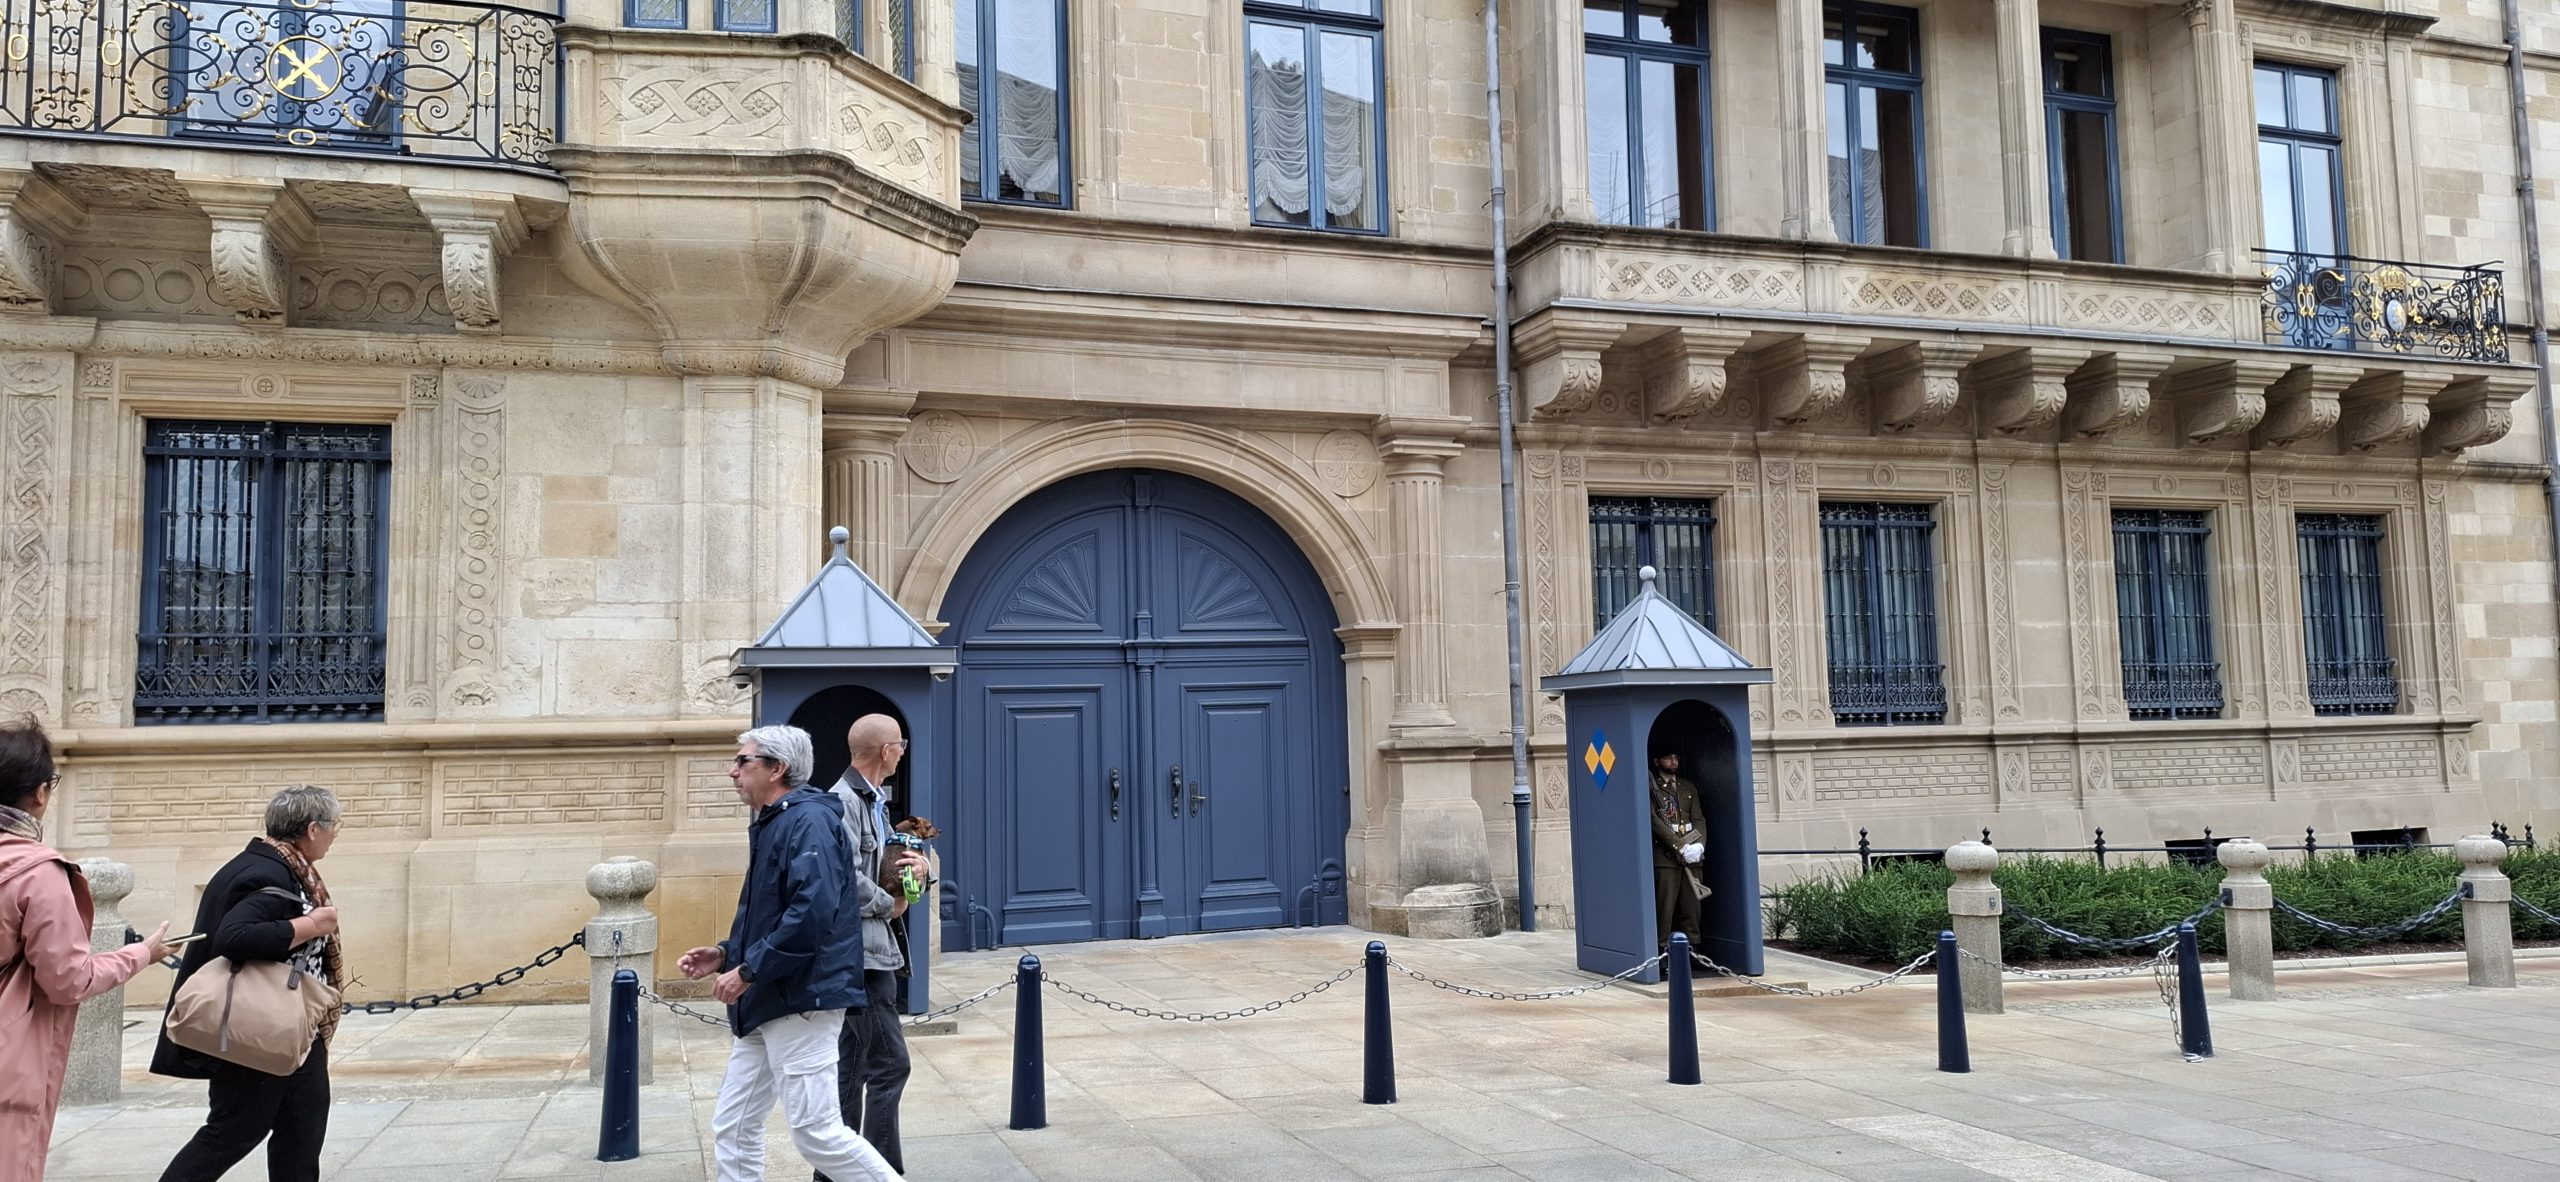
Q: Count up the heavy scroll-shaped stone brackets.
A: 13